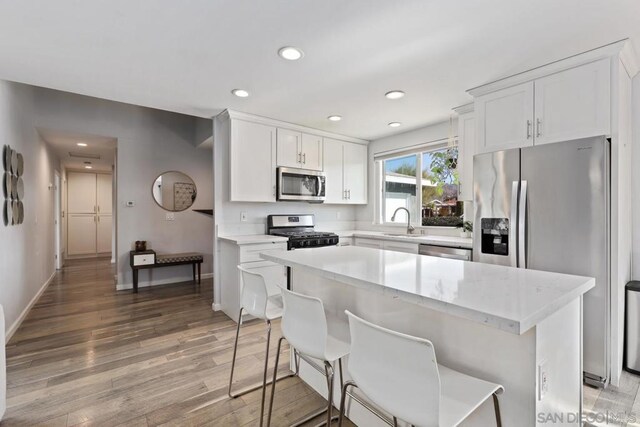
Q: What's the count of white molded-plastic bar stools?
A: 3